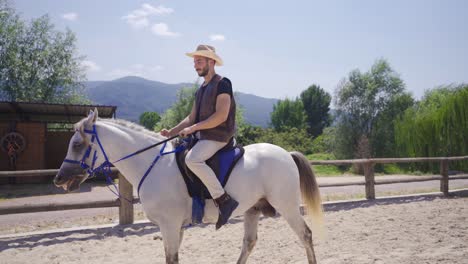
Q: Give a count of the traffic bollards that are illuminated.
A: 0